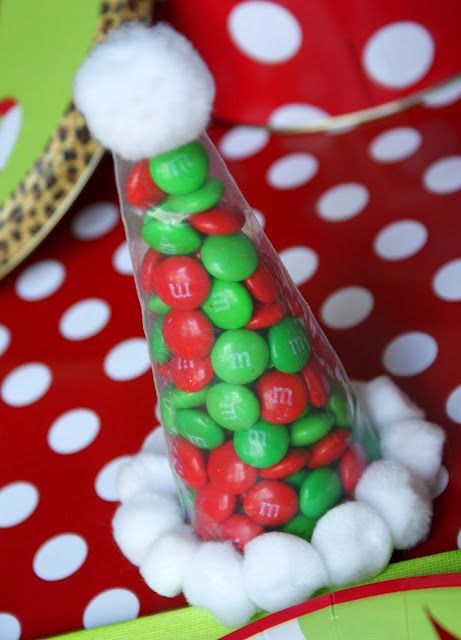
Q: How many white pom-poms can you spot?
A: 11